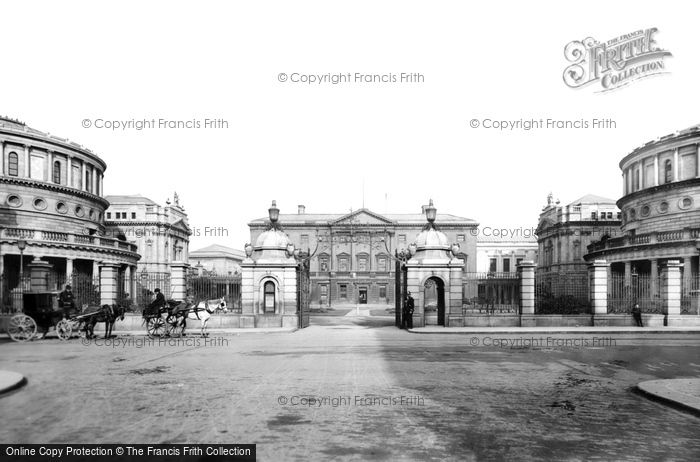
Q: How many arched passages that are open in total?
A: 1